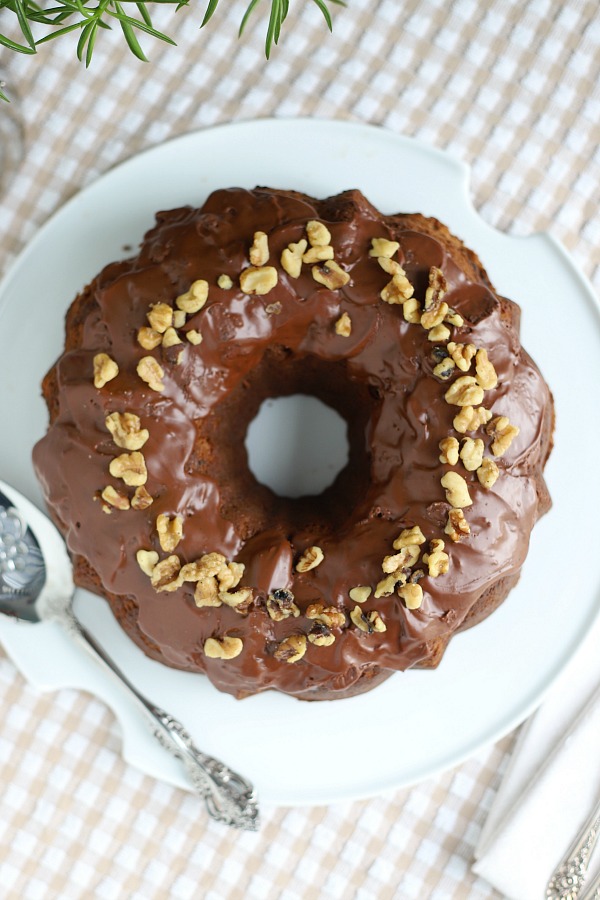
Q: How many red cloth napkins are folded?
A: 0